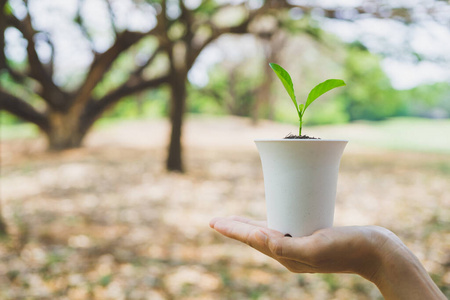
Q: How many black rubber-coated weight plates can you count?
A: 0